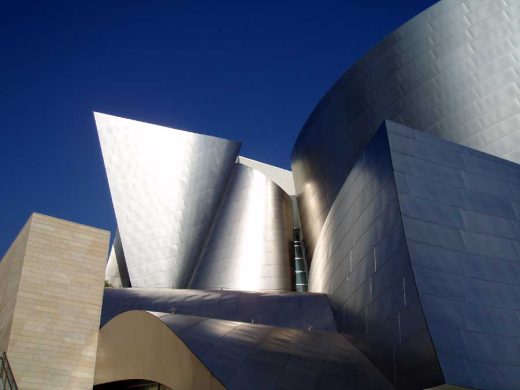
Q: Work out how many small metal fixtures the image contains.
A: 3